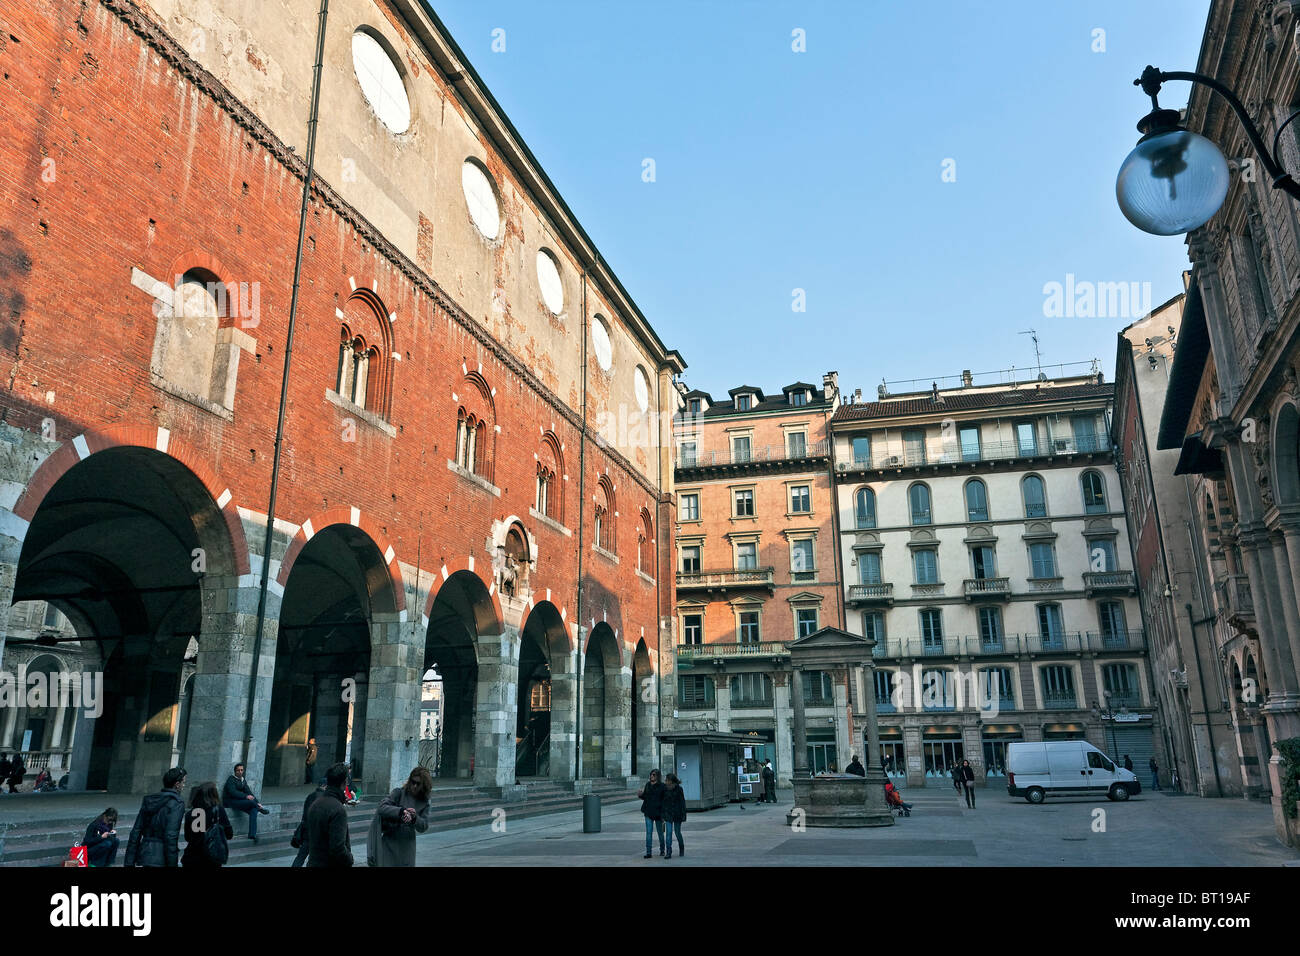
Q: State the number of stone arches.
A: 6